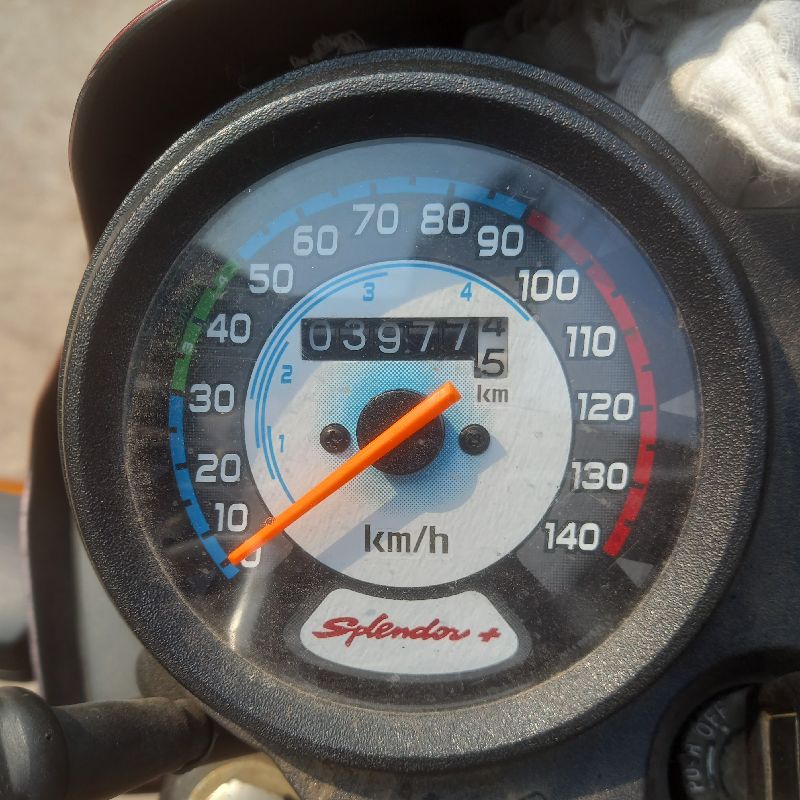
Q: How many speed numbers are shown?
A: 15